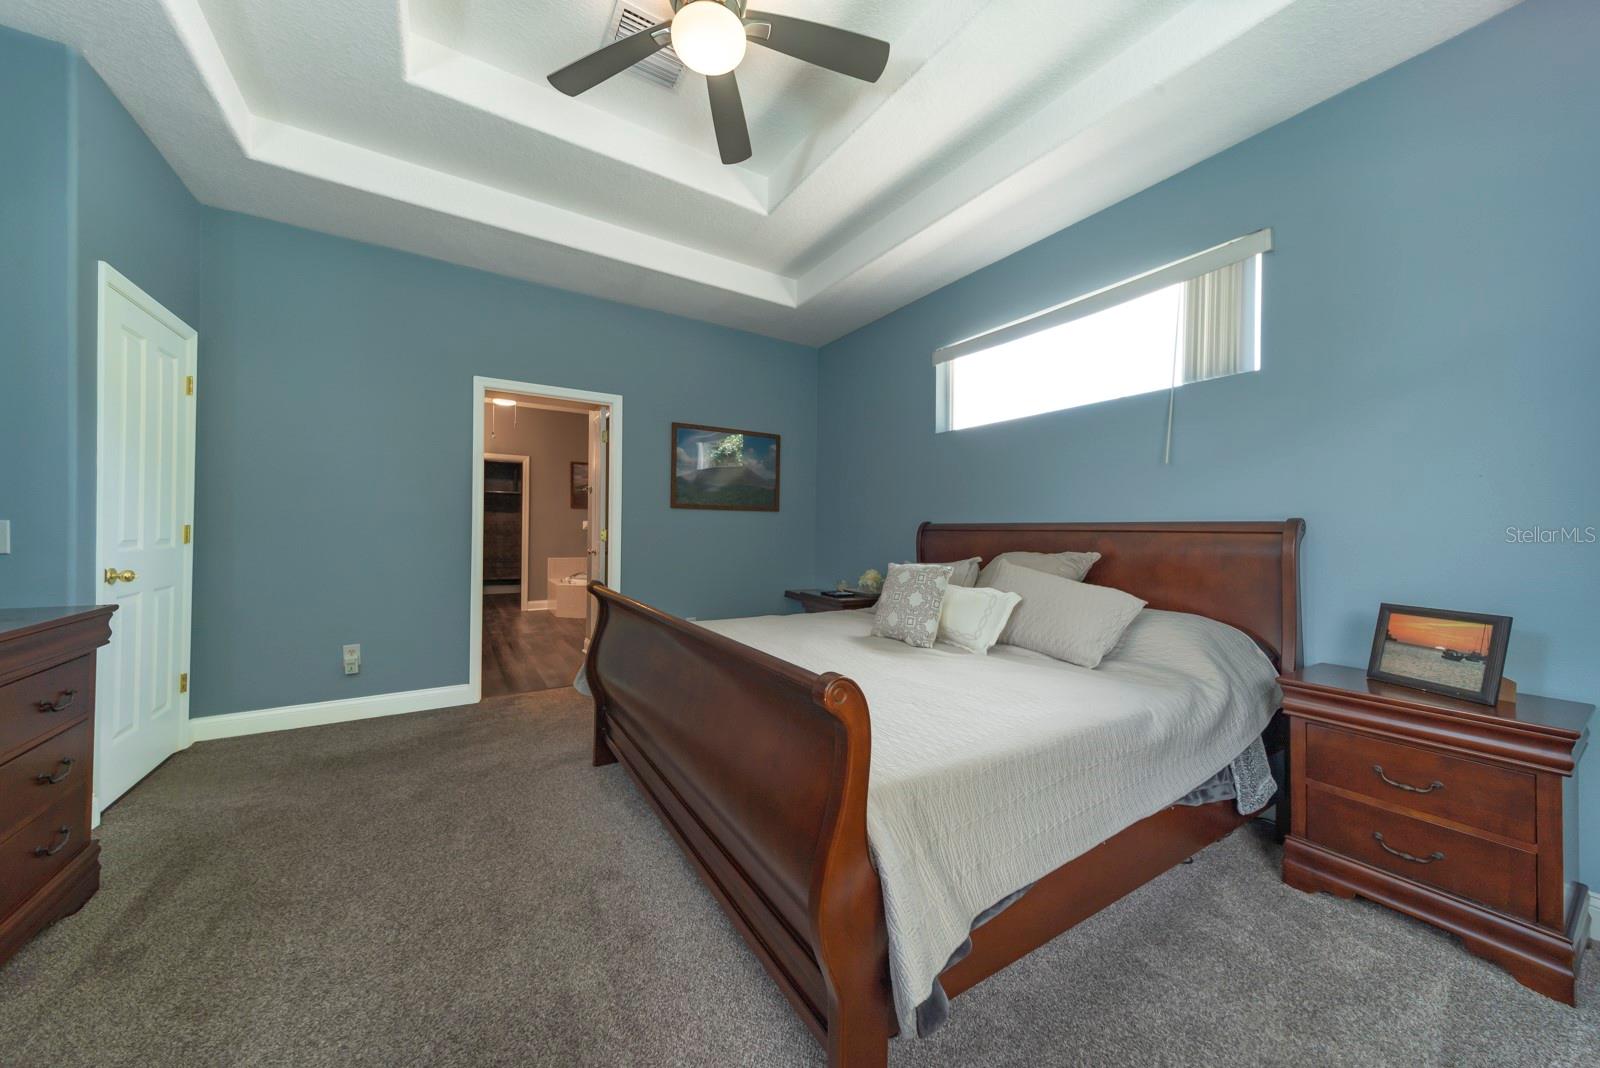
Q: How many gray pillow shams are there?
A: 3